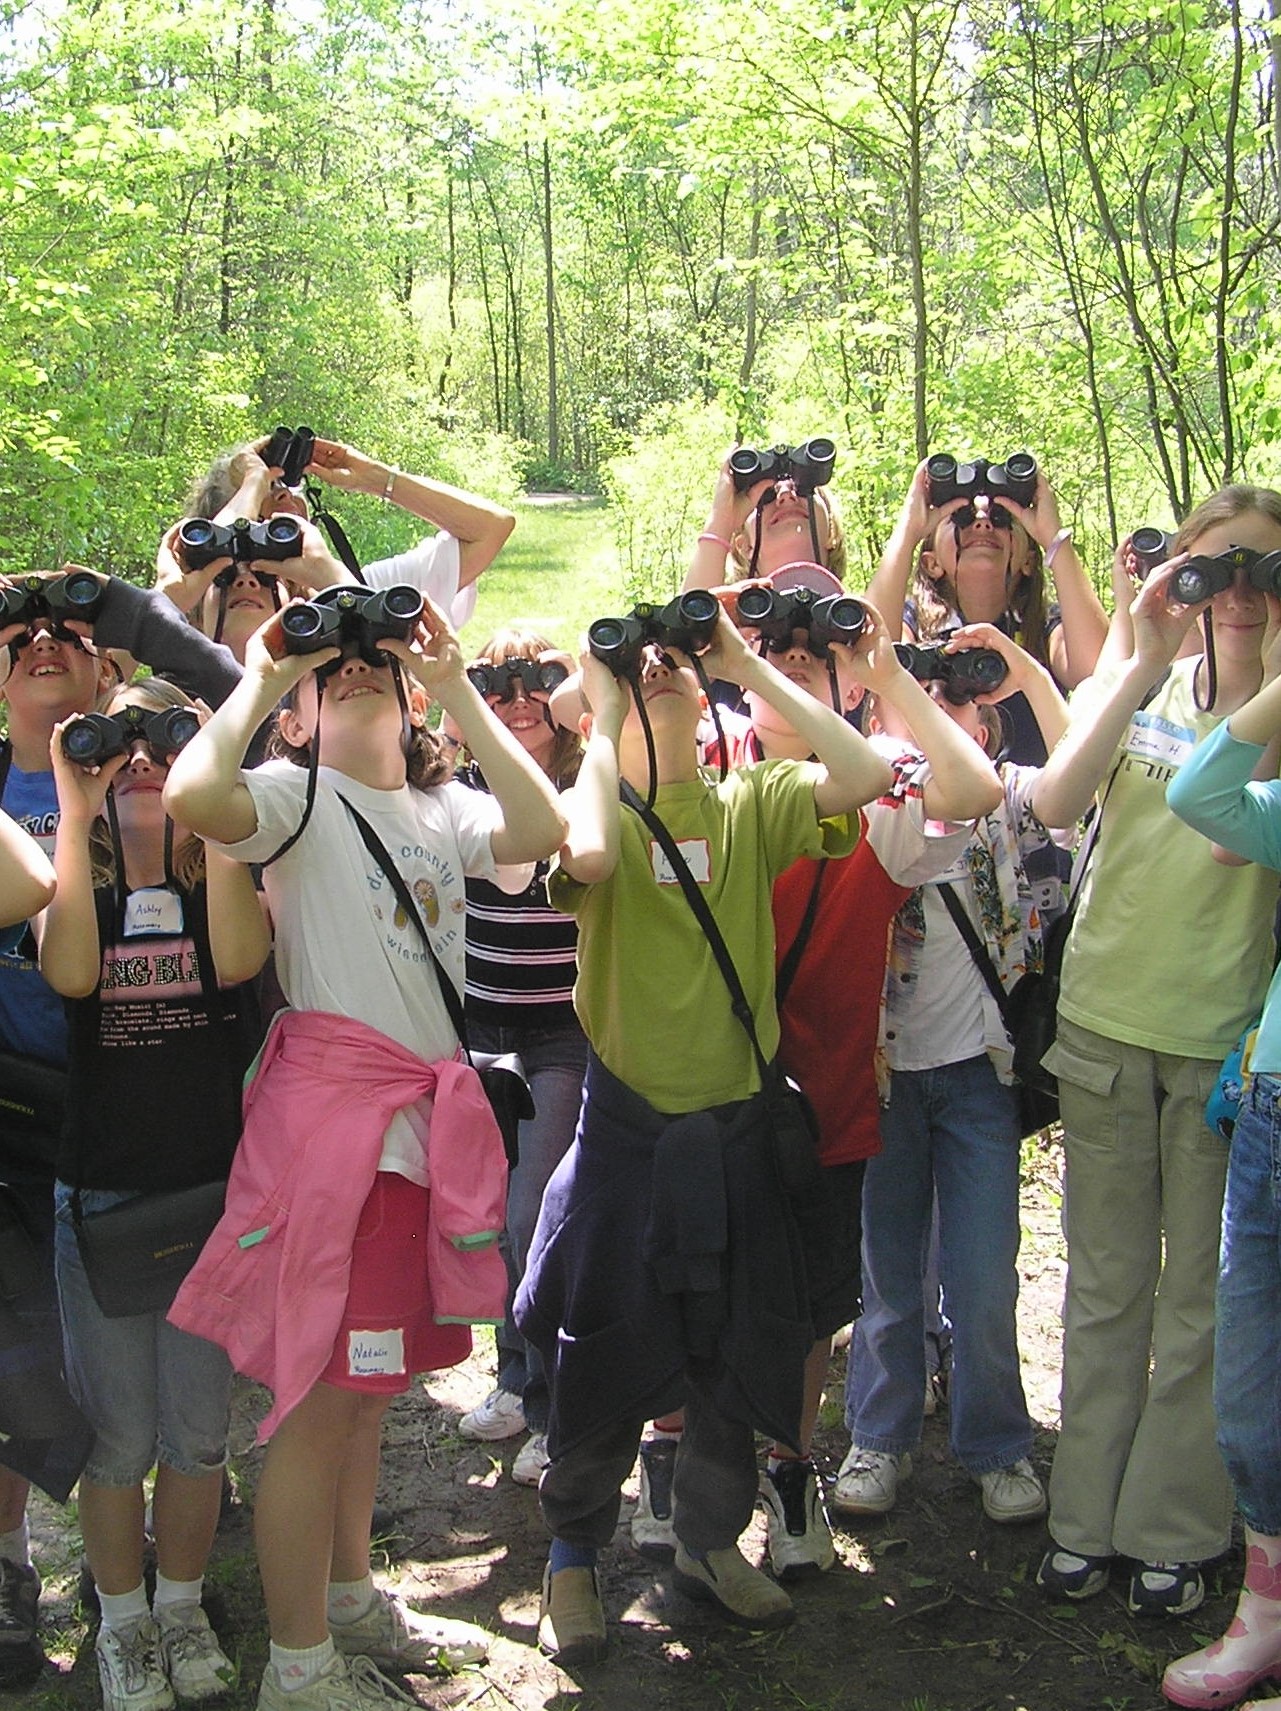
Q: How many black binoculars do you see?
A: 13